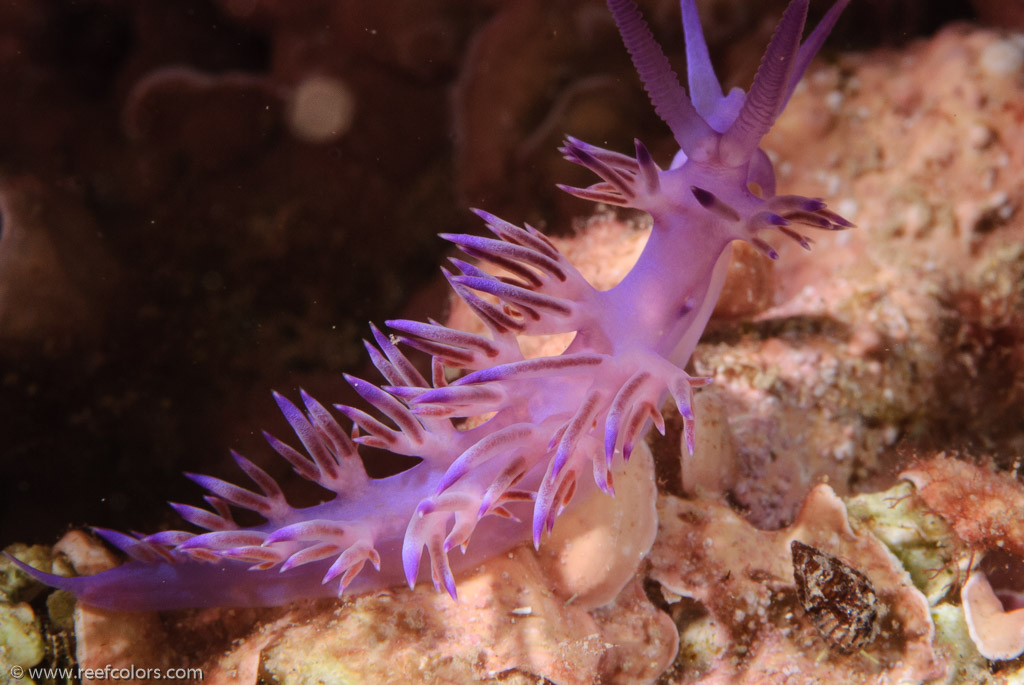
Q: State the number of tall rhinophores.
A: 2